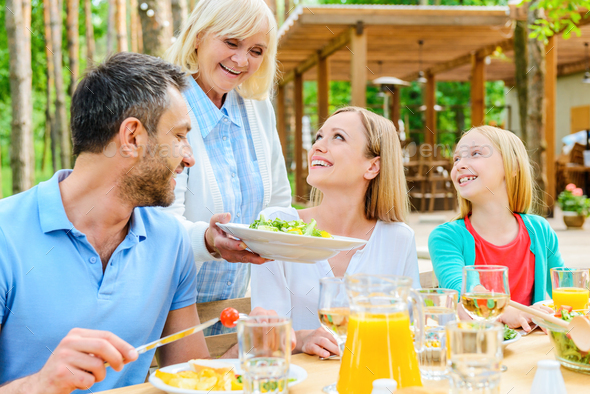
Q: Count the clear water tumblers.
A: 3